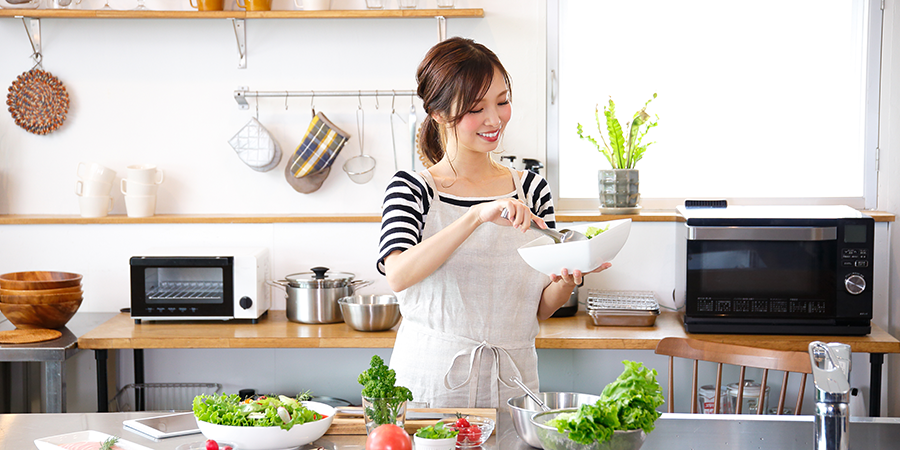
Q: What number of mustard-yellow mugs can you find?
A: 2